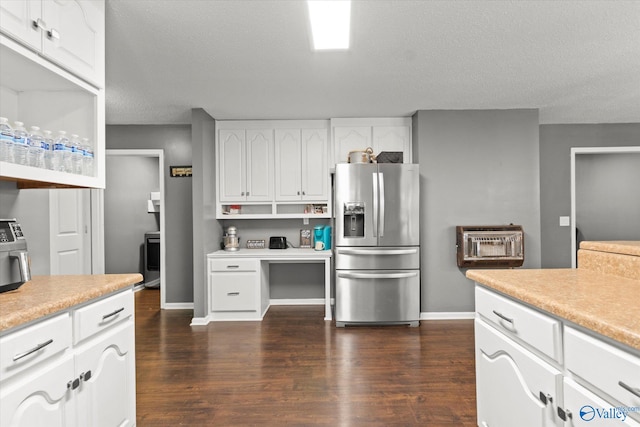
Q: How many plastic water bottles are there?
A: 7